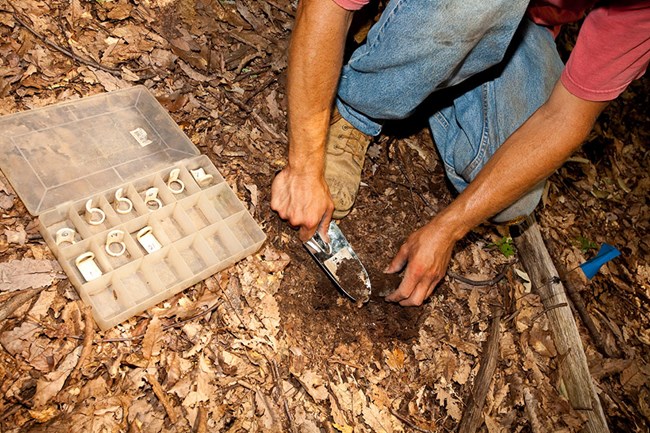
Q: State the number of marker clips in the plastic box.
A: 9